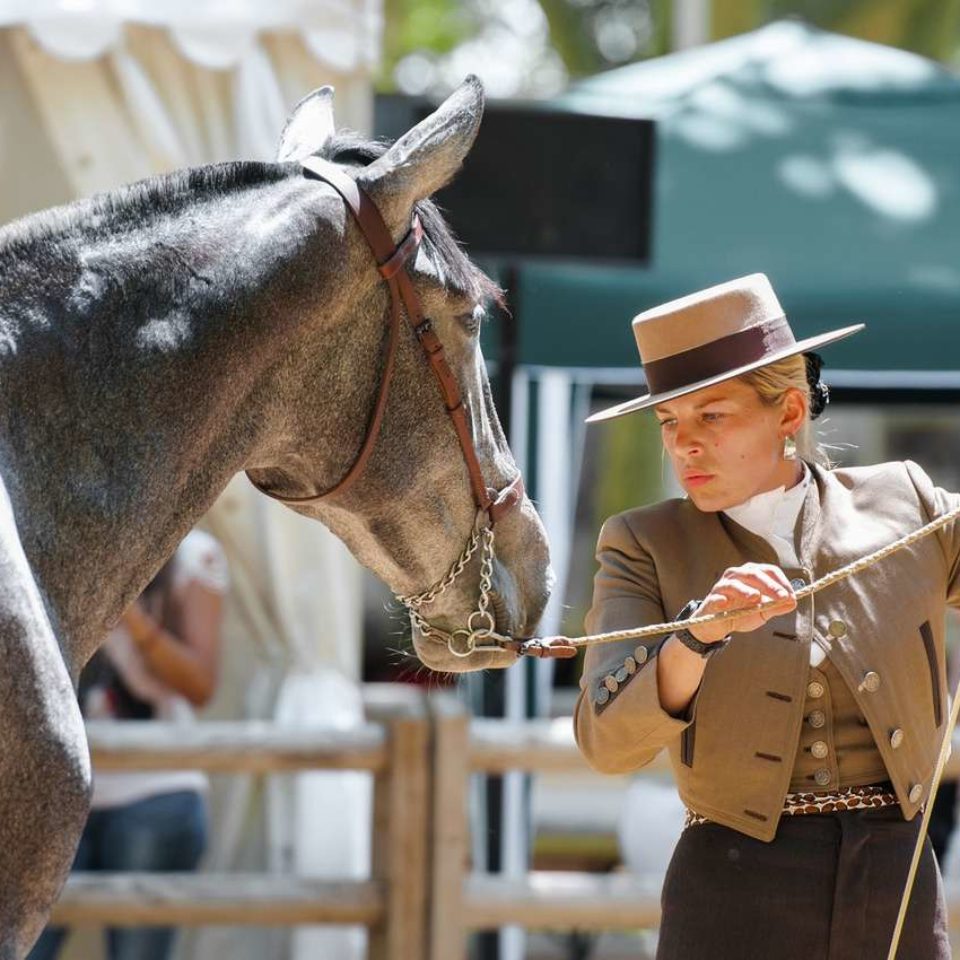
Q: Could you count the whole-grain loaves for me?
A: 0